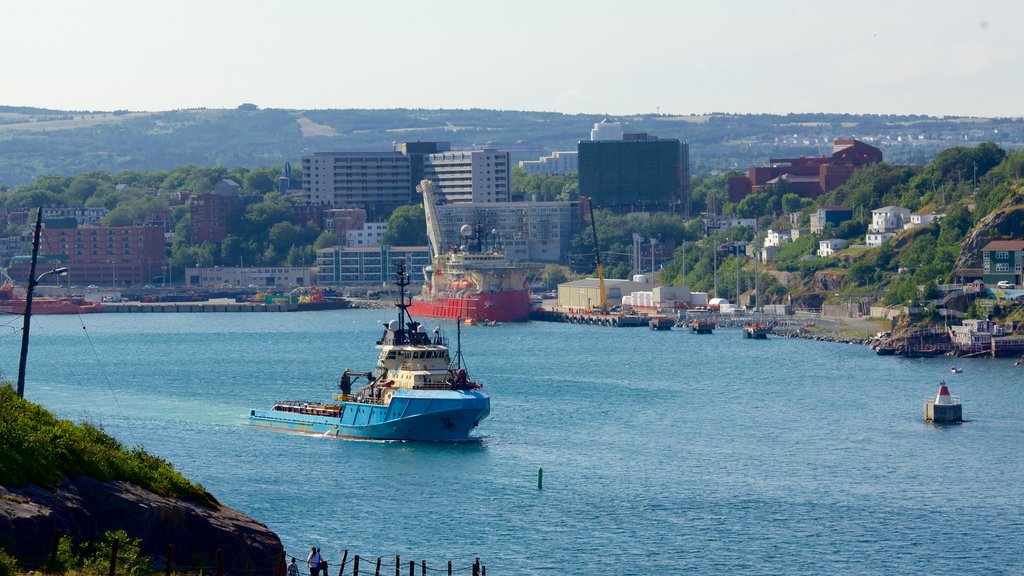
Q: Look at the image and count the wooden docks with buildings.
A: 1